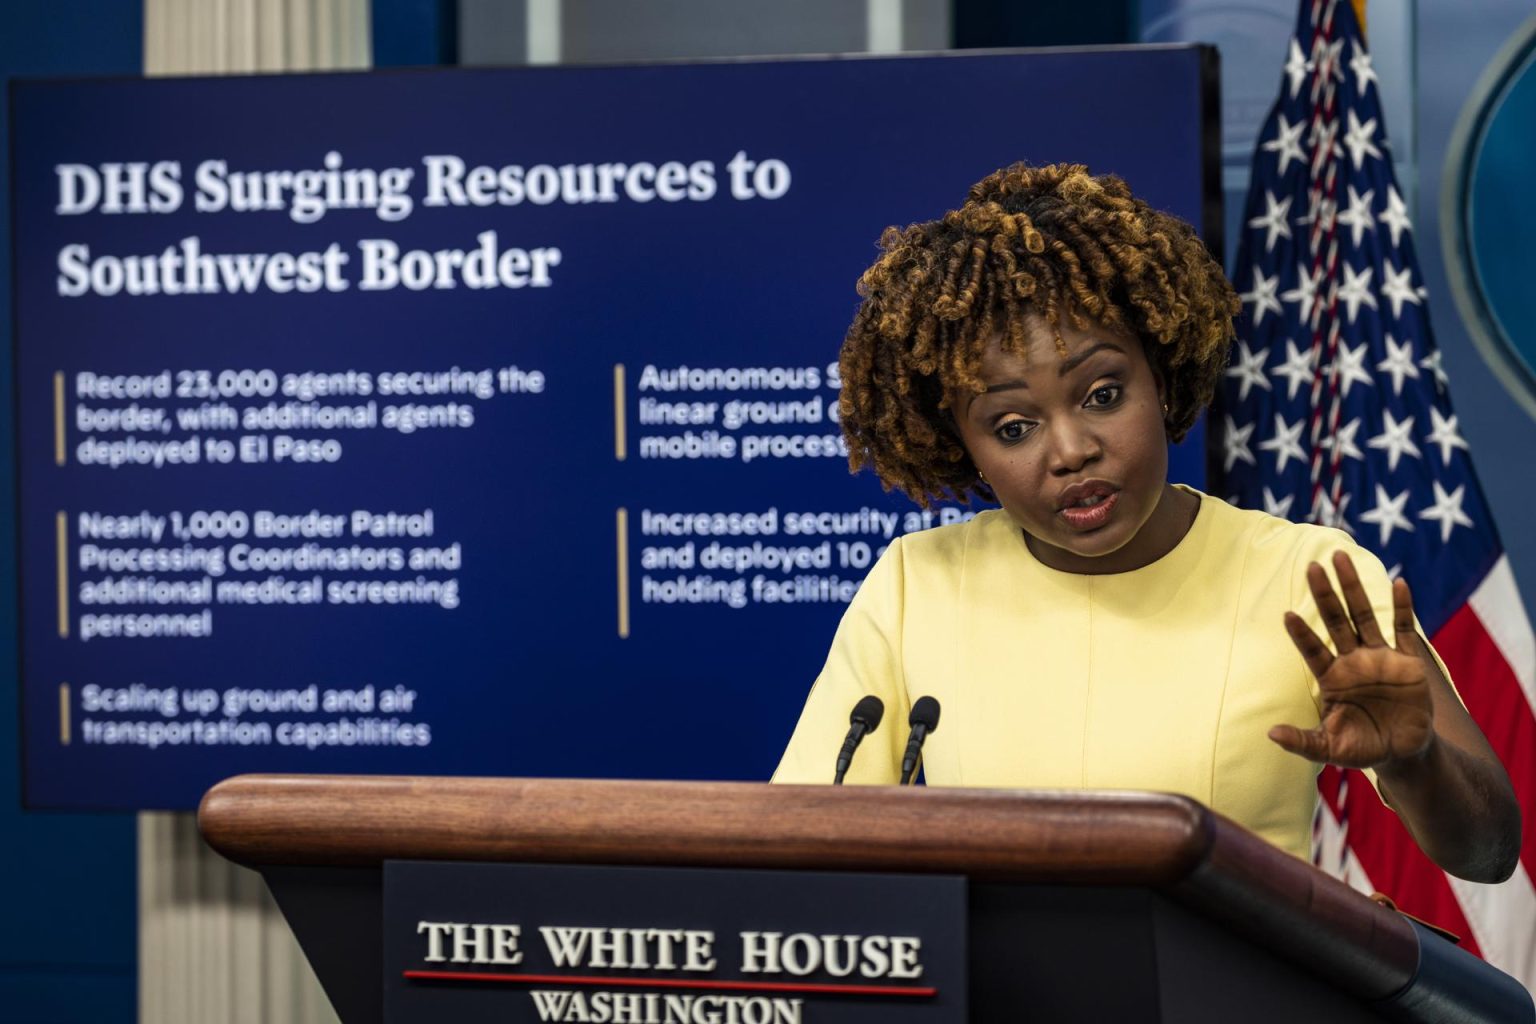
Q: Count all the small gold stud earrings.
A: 2